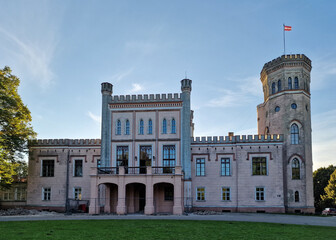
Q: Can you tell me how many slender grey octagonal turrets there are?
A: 2